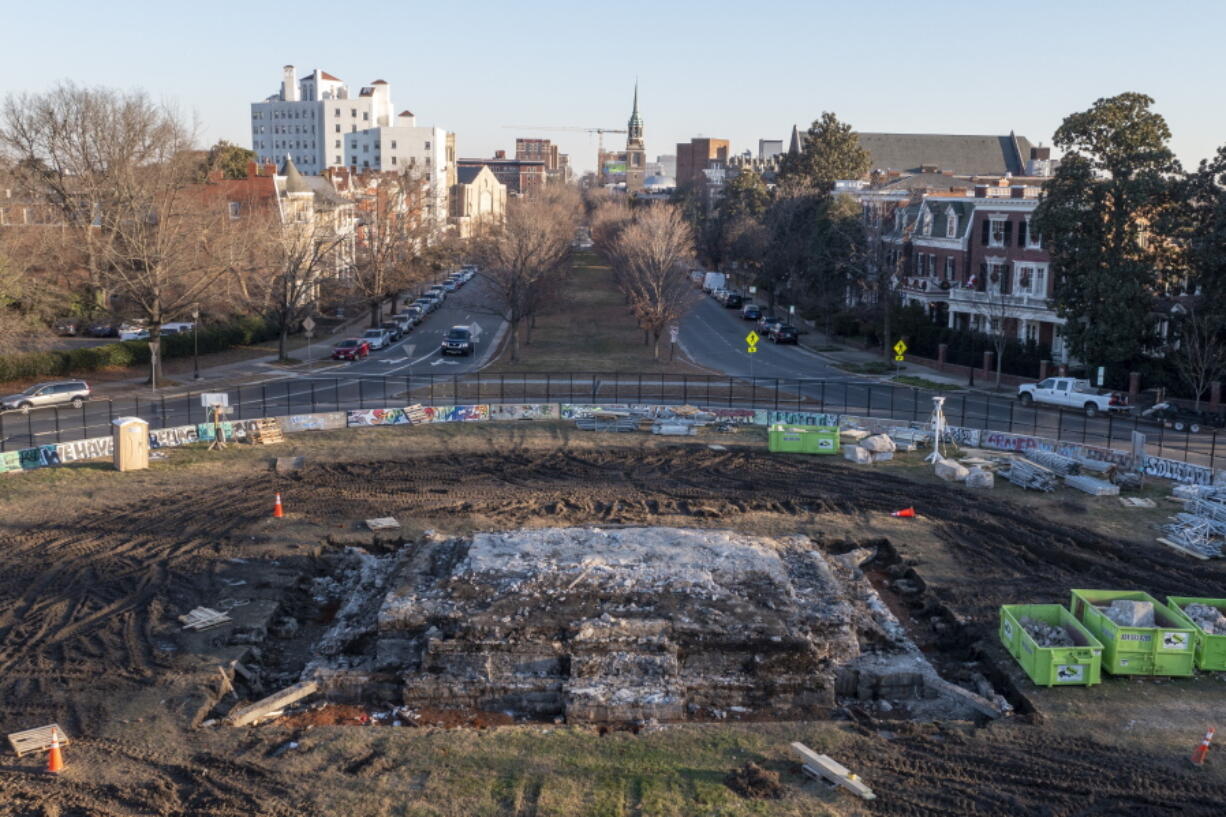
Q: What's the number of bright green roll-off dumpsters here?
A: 4